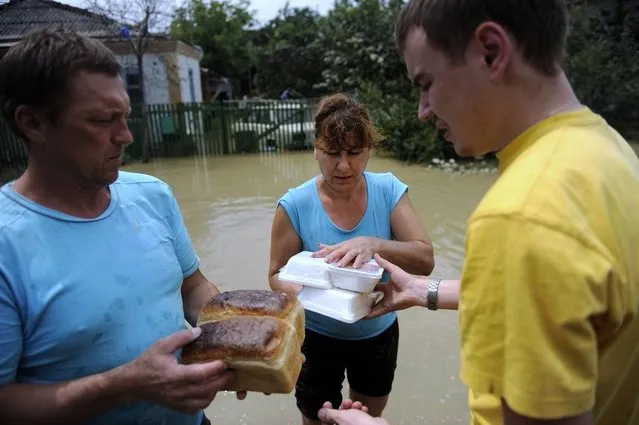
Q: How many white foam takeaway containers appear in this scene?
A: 3